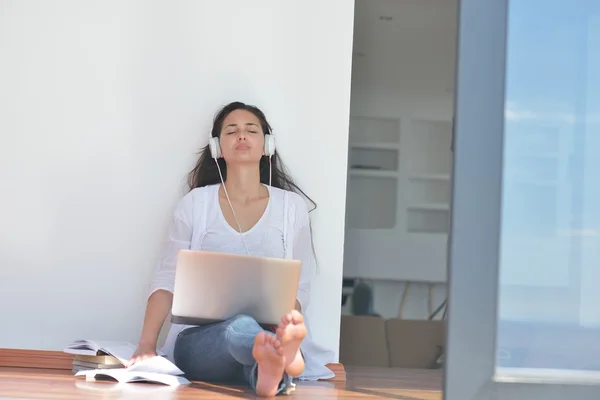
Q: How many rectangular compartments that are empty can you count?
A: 5